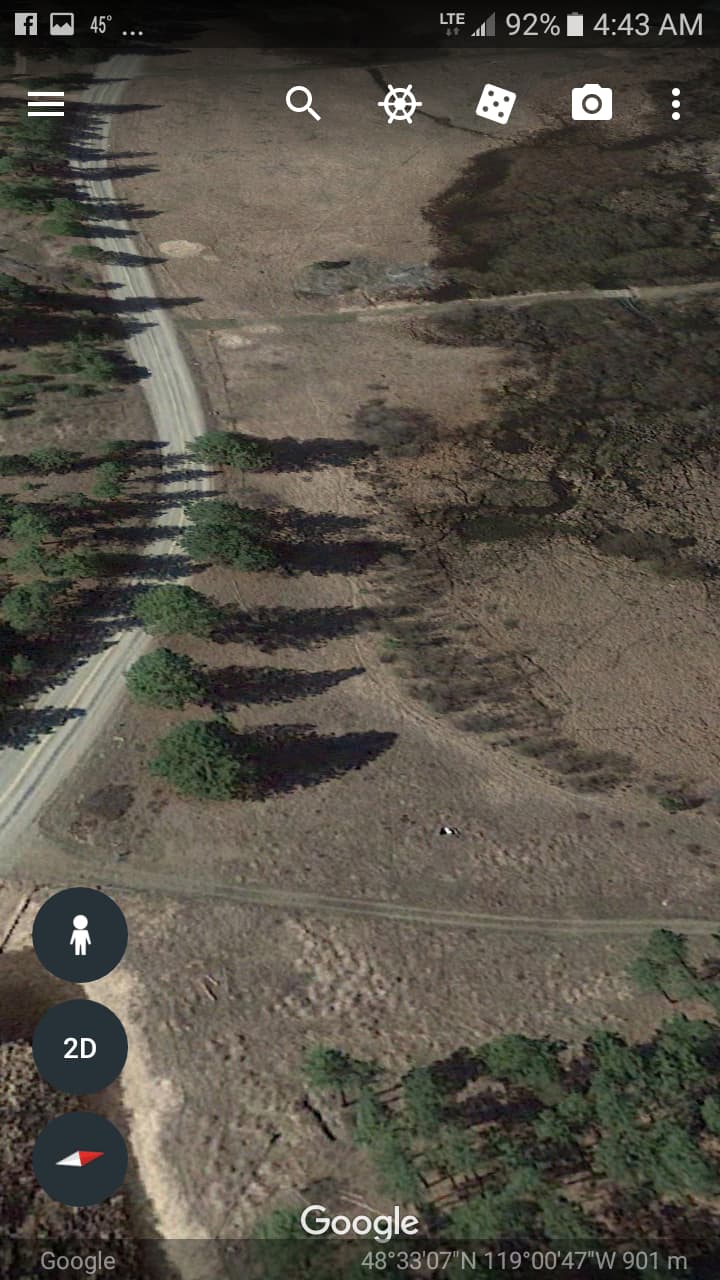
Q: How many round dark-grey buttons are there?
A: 3